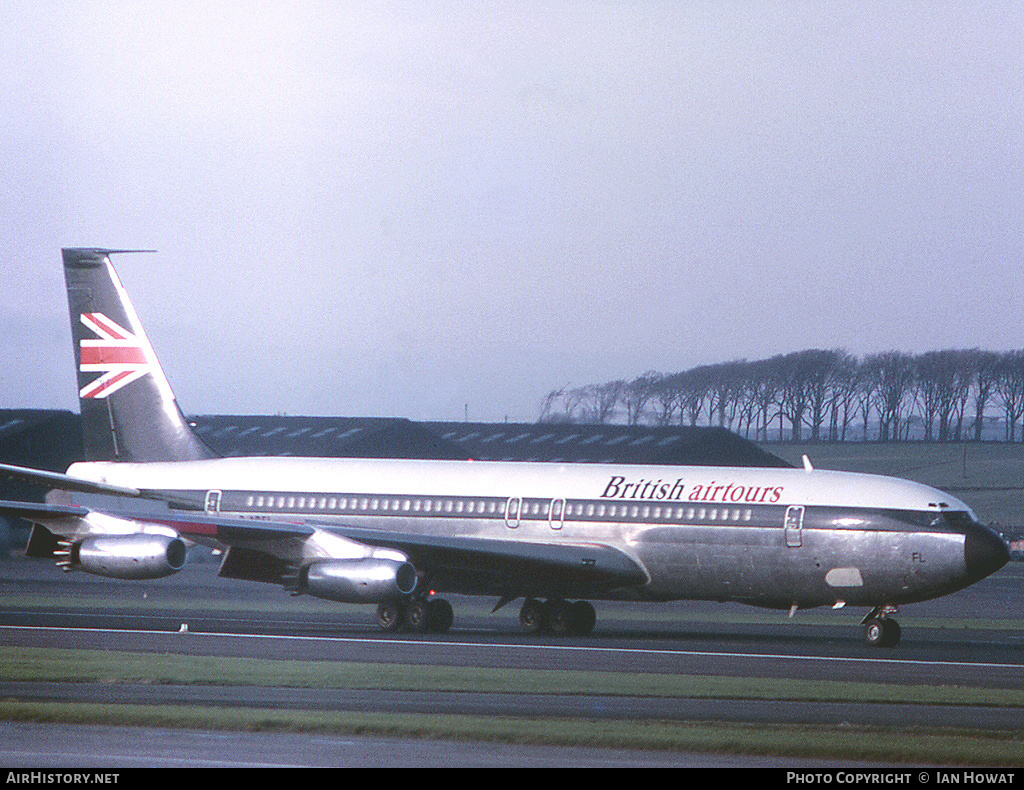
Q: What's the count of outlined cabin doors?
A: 4